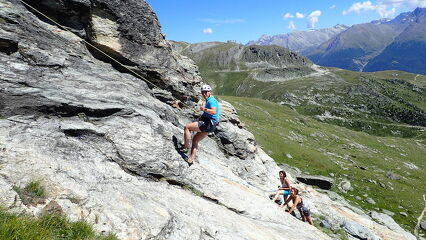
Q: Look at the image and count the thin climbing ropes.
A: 1